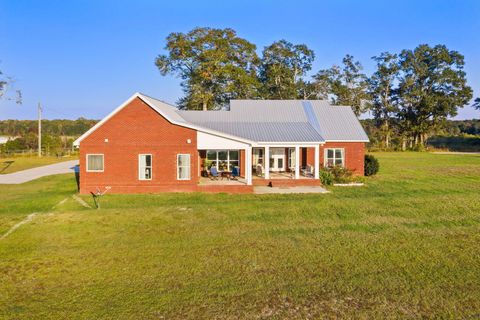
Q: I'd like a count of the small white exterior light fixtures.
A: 2